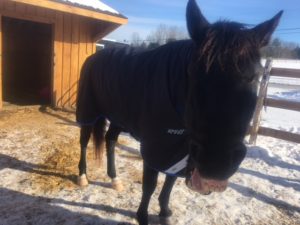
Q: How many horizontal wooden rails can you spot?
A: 3